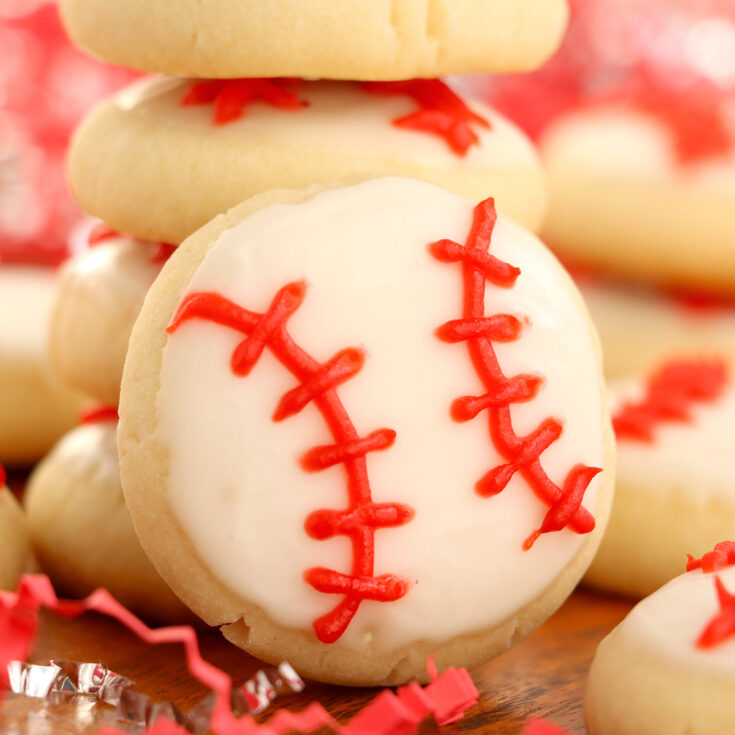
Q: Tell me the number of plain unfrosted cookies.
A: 0